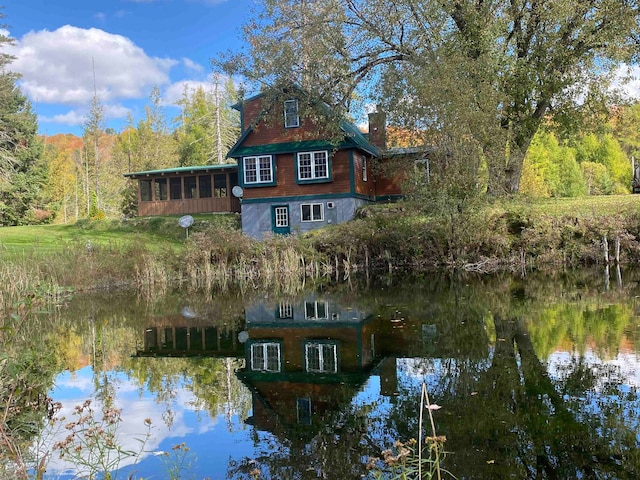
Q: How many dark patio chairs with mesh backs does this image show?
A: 0